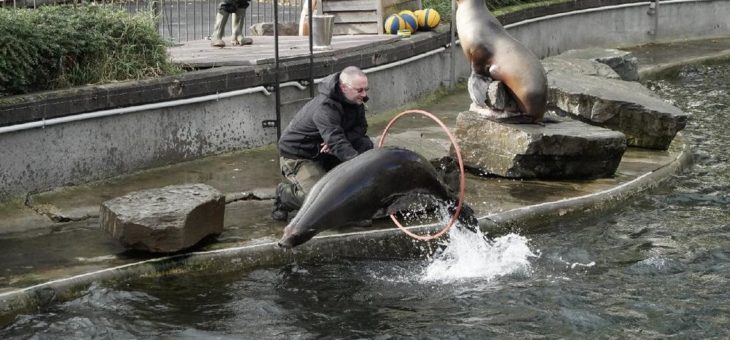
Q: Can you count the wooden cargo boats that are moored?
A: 0